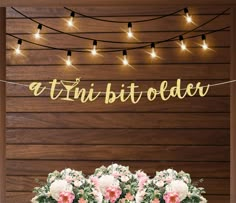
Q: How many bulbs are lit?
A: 11